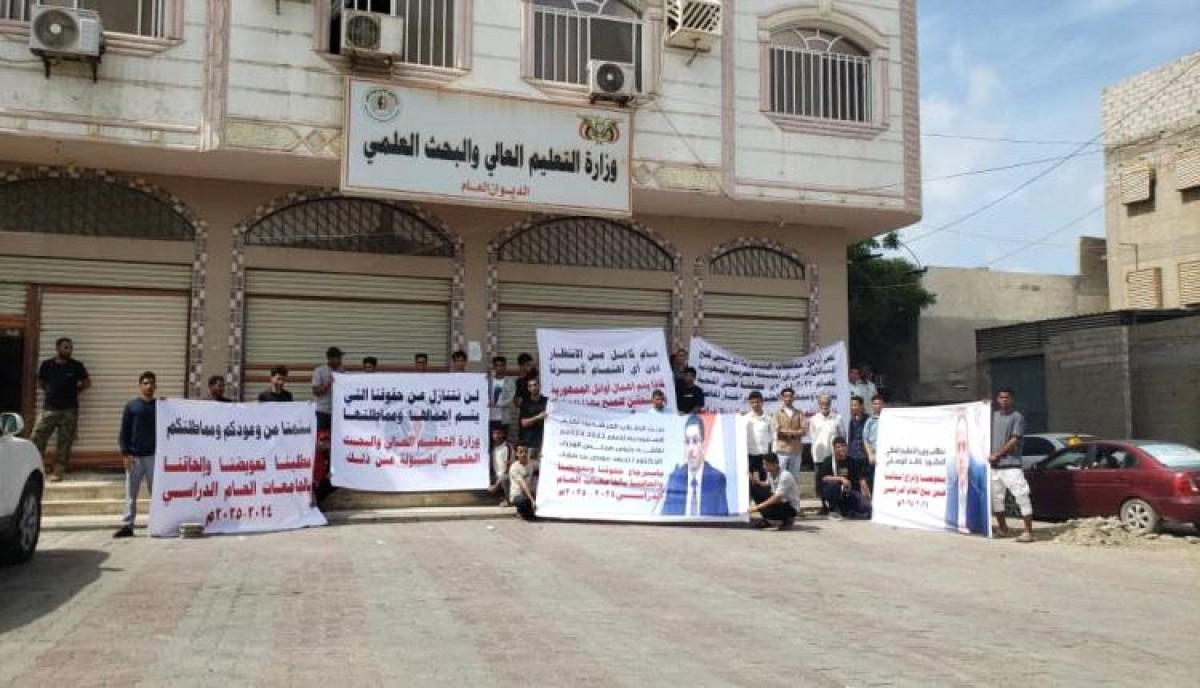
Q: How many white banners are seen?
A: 6